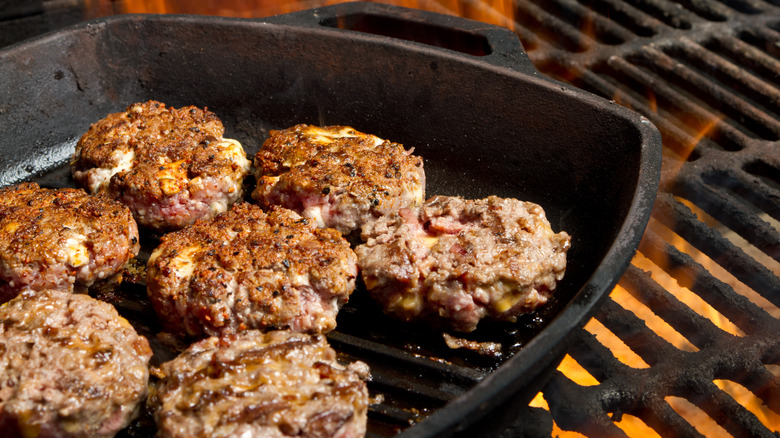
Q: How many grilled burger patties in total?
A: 7